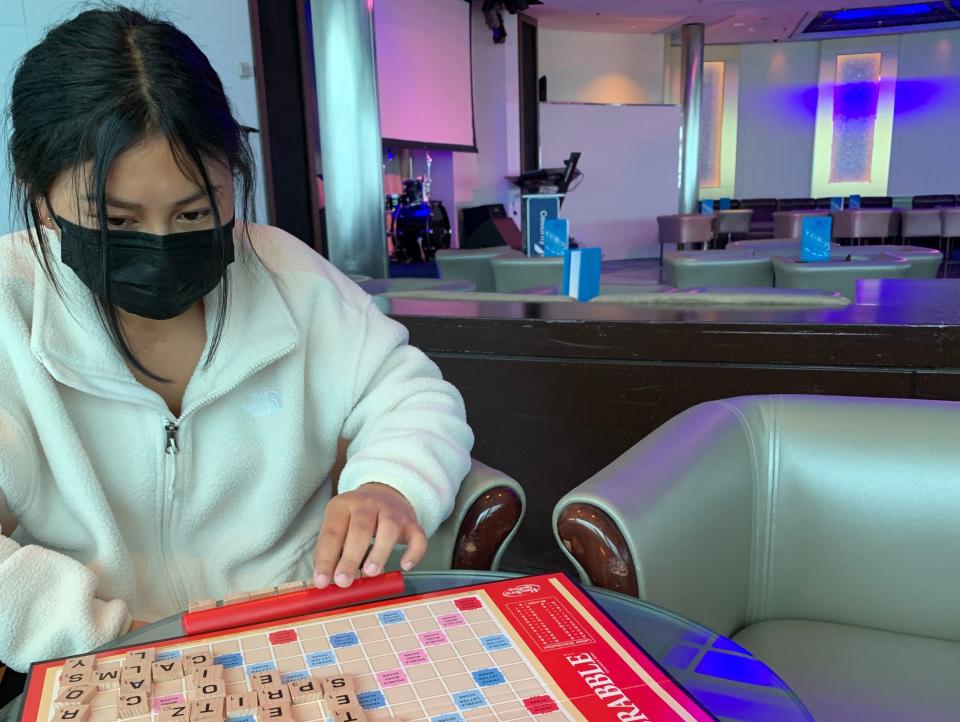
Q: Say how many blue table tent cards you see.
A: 7